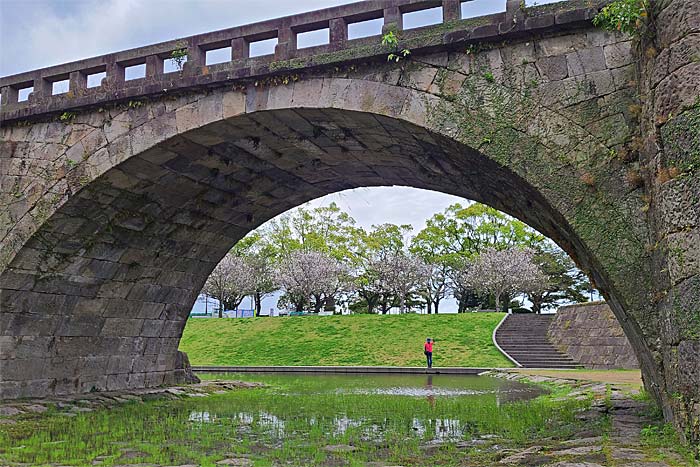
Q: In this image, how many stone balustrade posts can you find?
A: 12